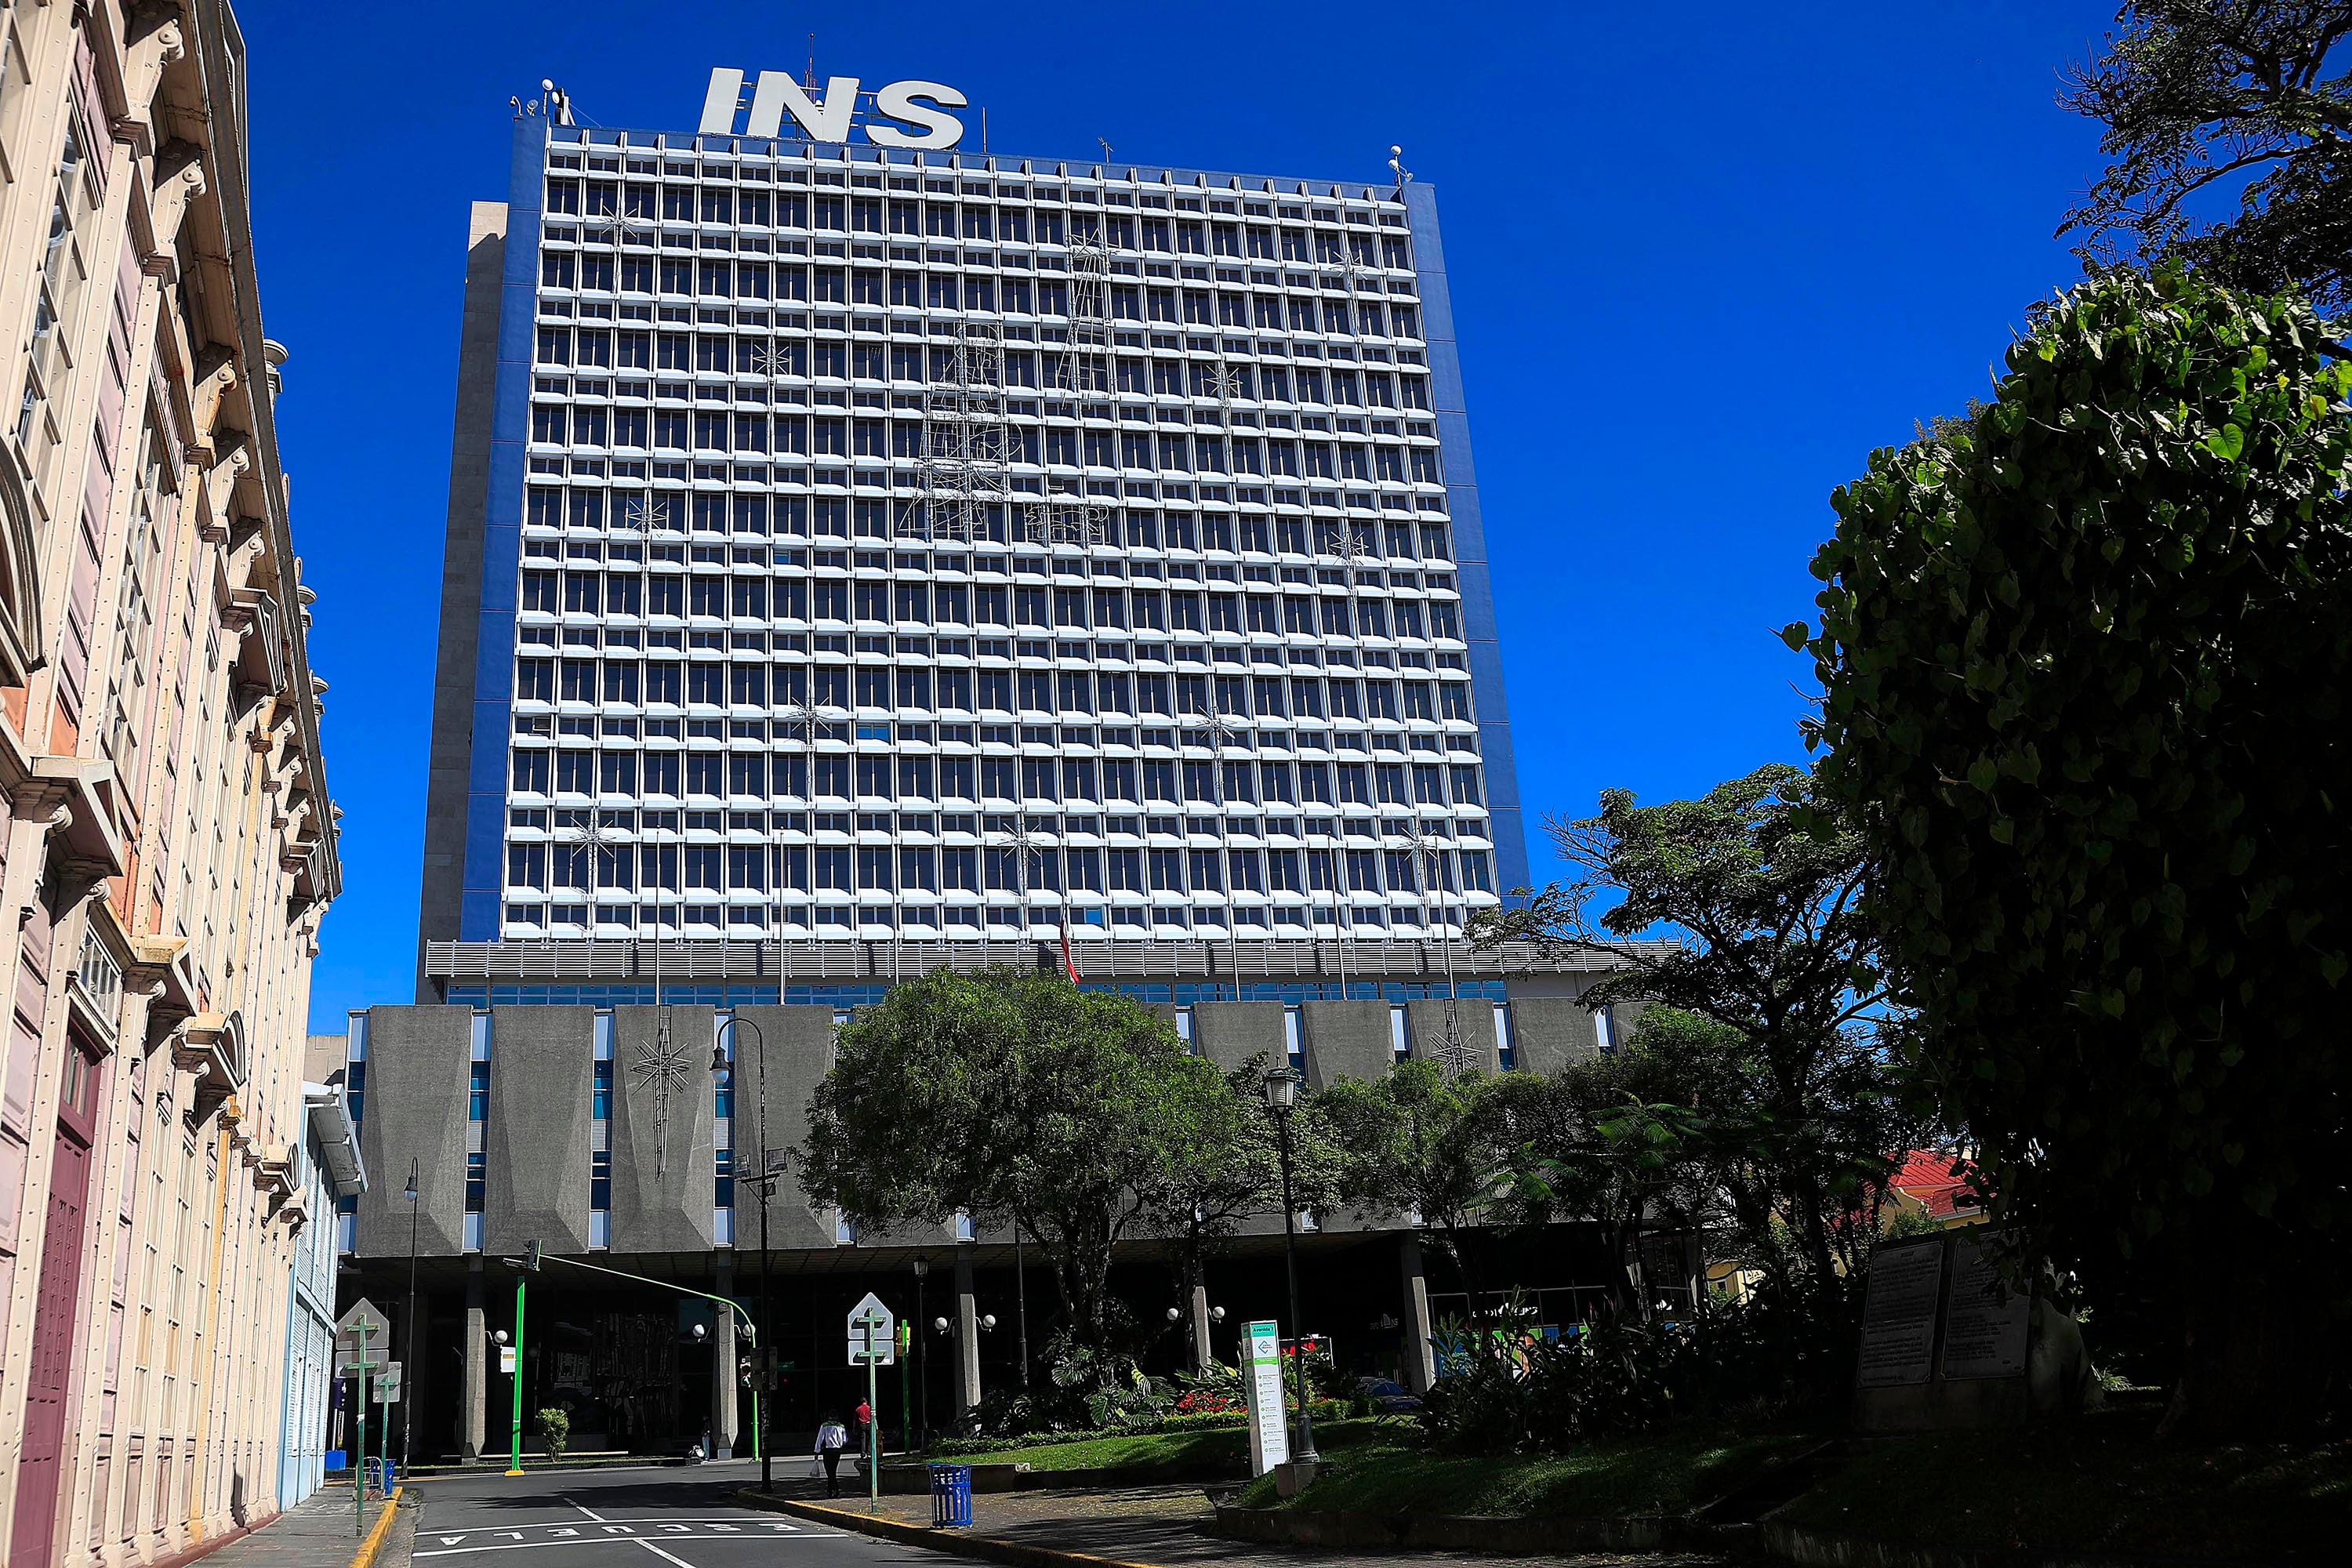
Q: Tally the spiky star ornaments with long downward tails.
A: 13